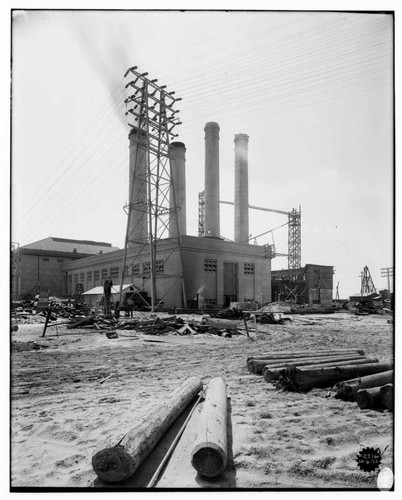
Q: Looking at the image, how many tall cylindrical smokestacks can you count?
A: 4